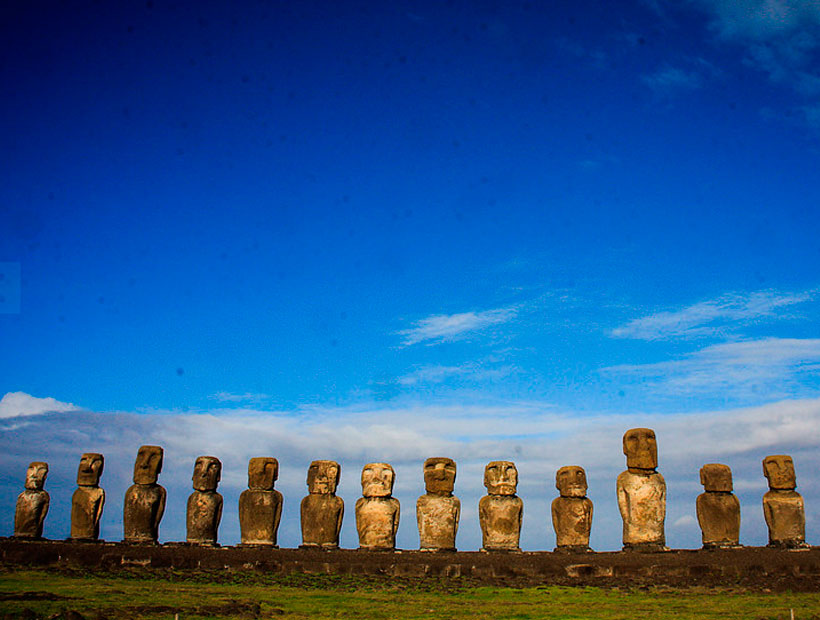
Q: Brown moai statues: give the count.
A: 13